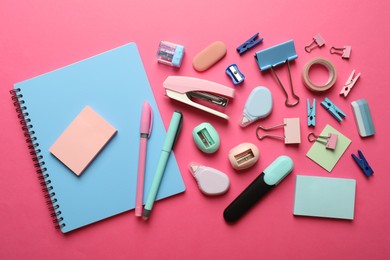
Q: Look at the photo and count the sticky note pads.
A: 3